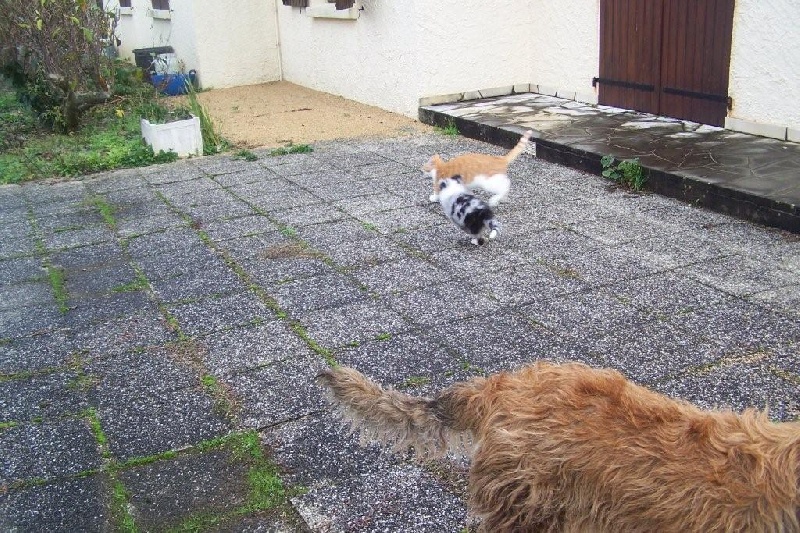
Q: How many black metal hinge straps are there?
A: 2